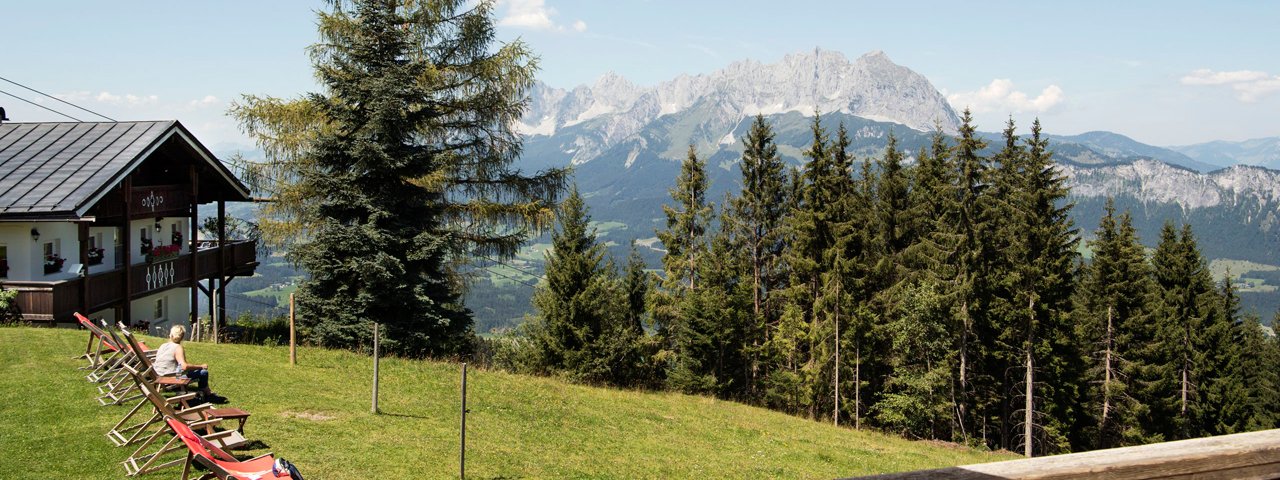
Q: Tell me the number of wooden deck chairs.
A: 7